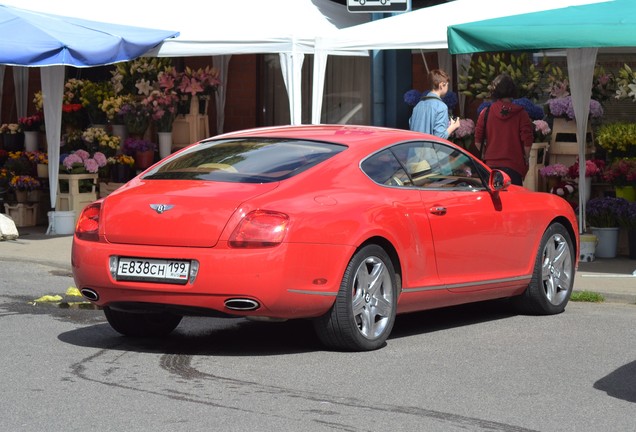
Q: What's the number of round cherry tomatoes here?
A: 0